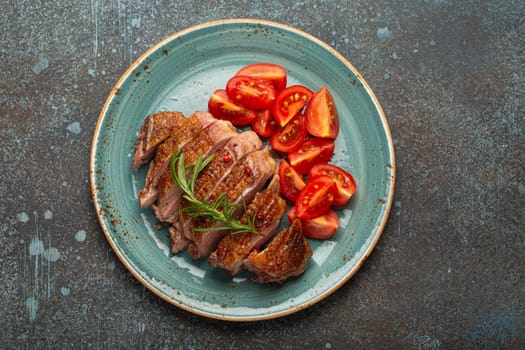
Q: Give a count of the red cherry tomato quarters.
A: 12